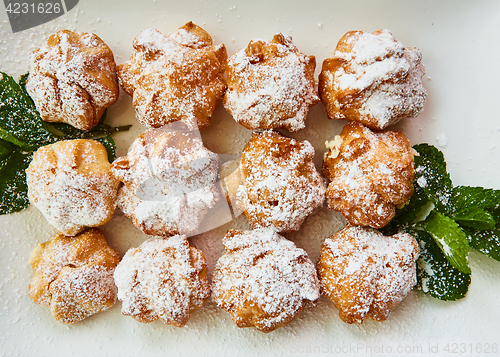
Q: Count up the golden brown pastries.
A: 12